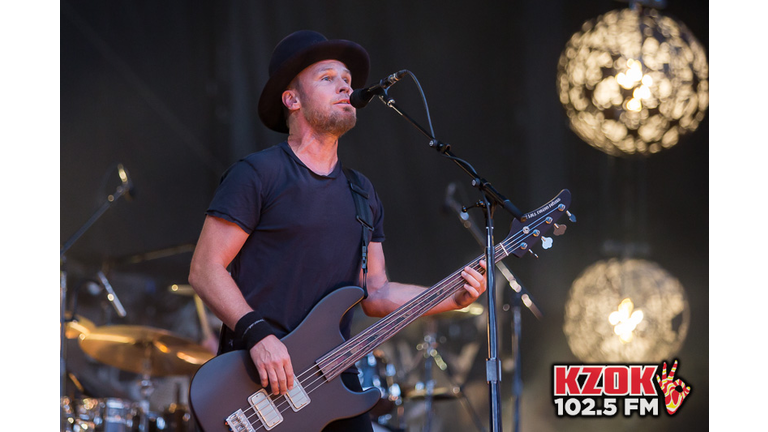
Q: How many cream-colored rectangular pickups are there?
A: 2